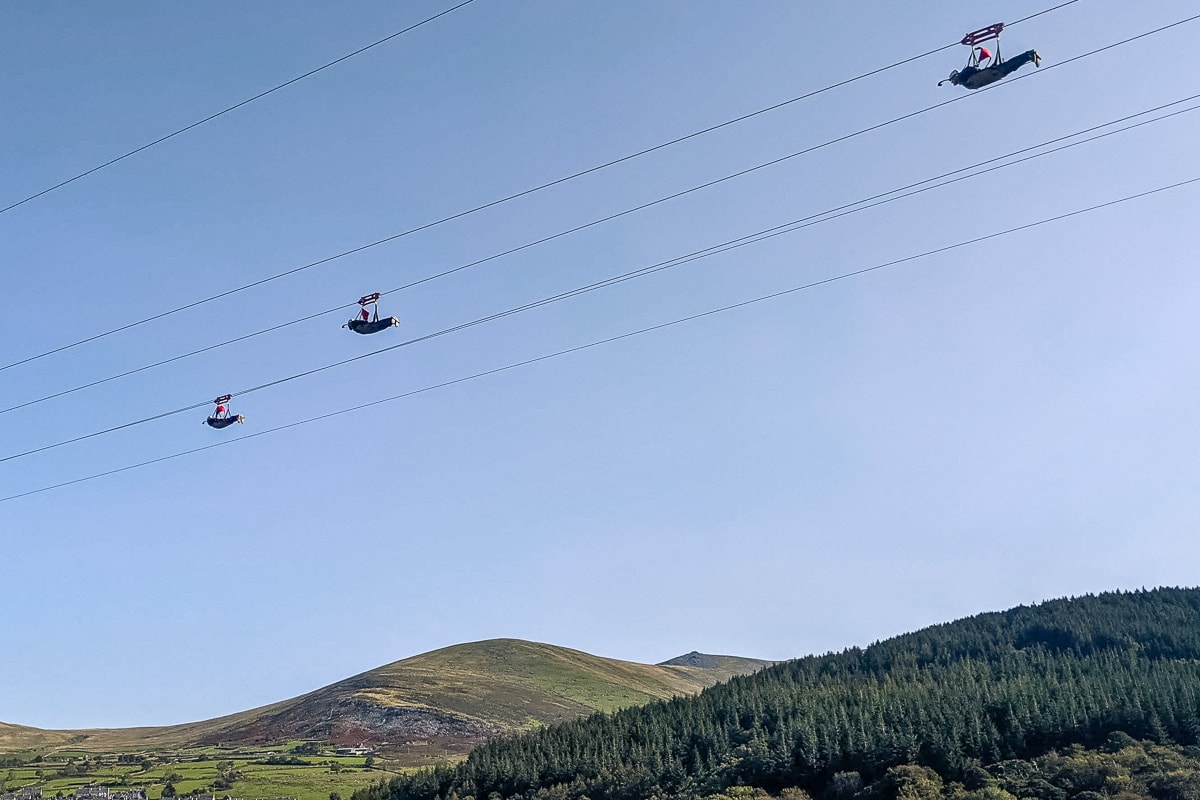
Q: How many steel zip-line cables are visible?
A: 6